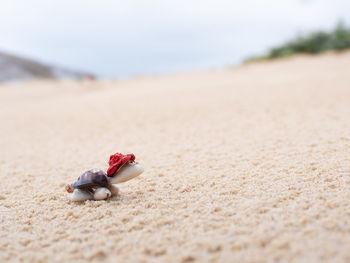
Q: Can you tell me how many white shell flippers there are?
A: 2